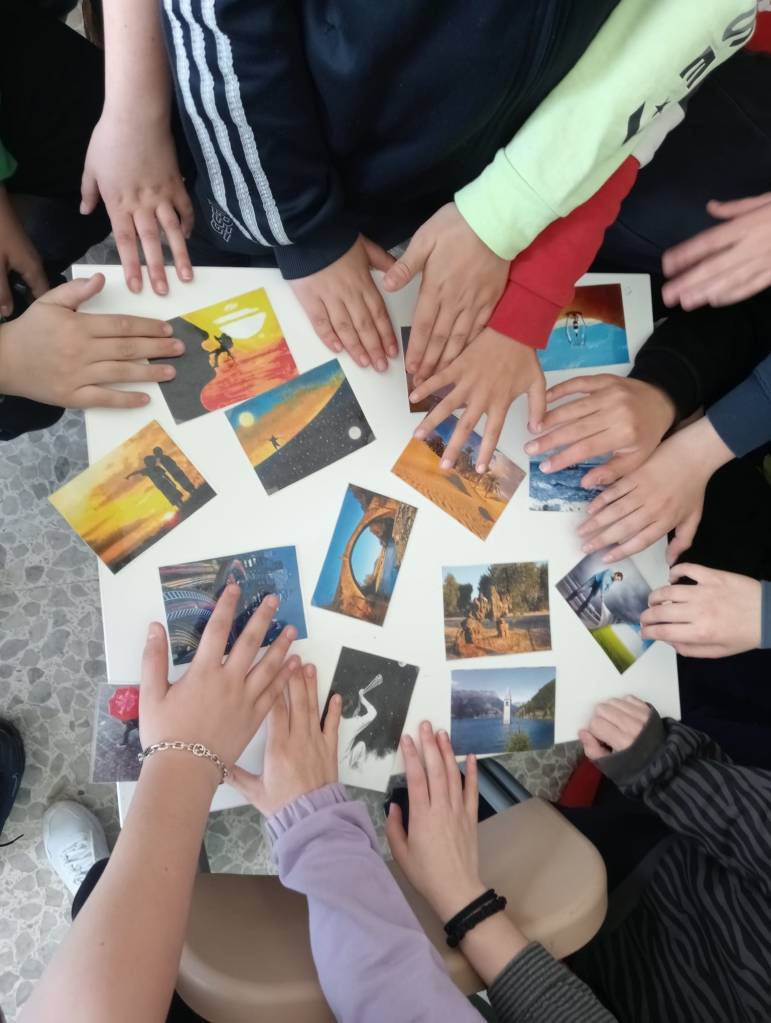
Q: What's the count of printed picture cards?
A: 14